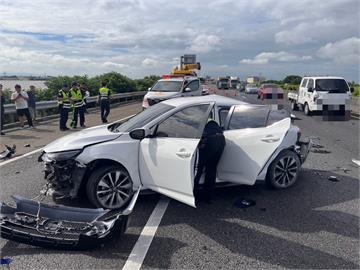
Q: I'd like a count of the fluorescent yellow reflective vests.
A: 3